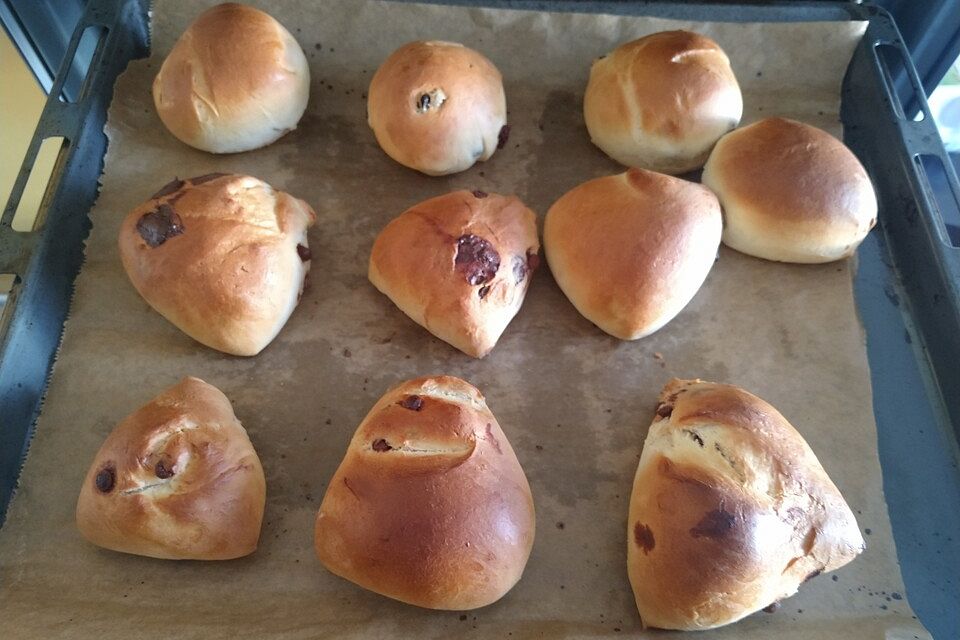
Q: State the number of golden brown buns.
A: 10